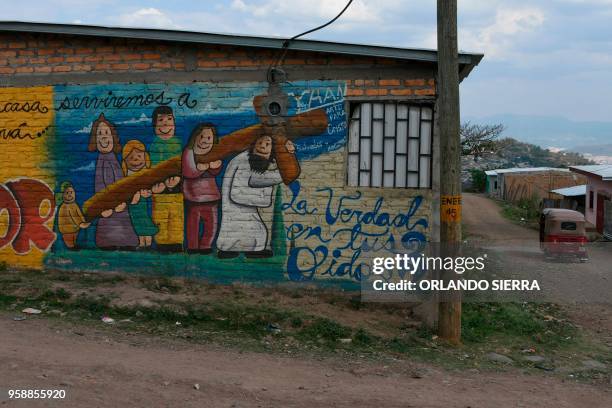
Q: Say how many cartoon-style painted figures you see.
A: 6